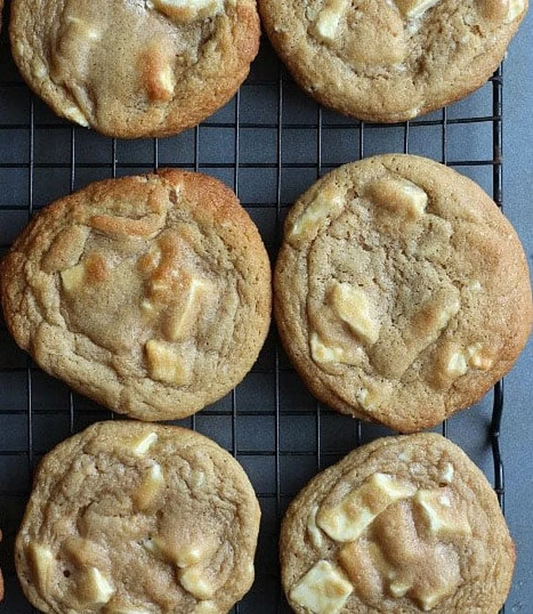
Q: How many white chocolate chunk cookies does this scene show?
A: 6